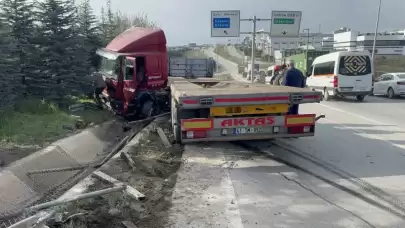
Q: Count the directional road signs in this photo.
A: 2